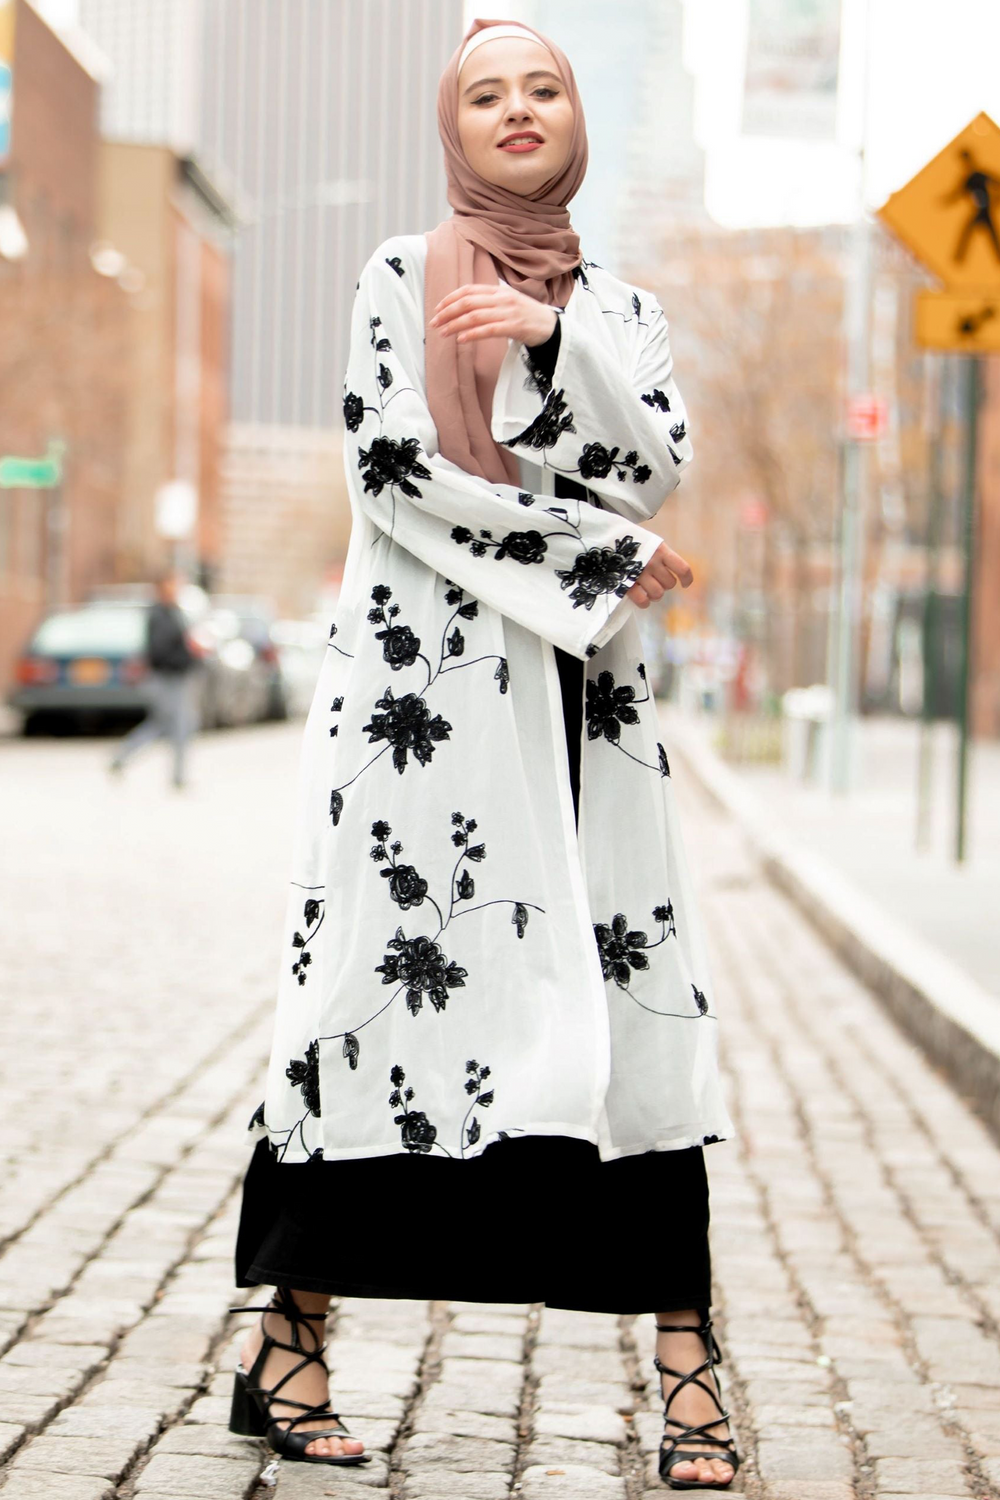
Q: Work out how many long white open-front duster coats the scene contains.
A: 1